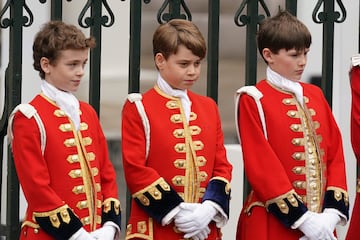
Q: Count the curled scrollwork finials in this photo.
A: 5